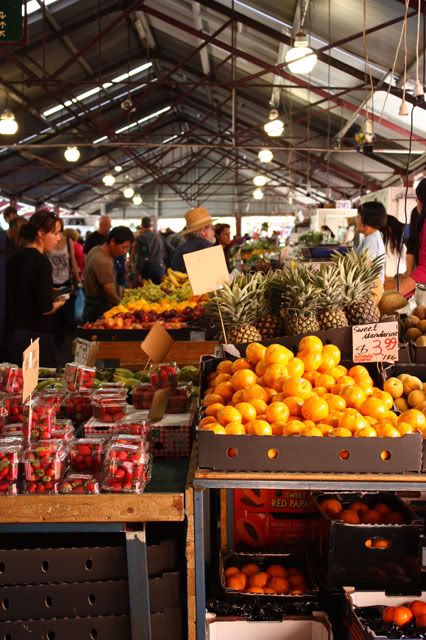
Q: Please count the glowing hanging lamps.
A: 11